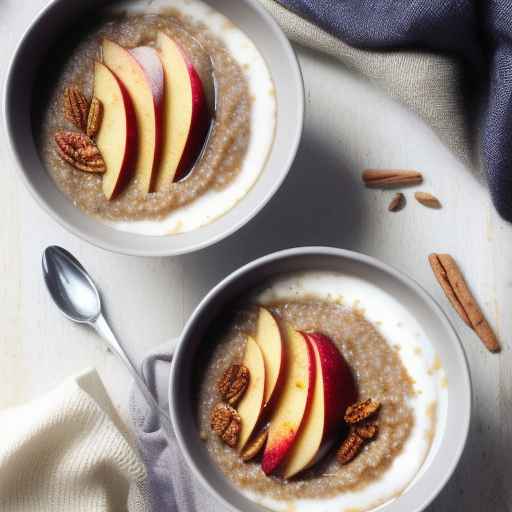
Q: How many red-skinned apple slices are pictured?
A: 7